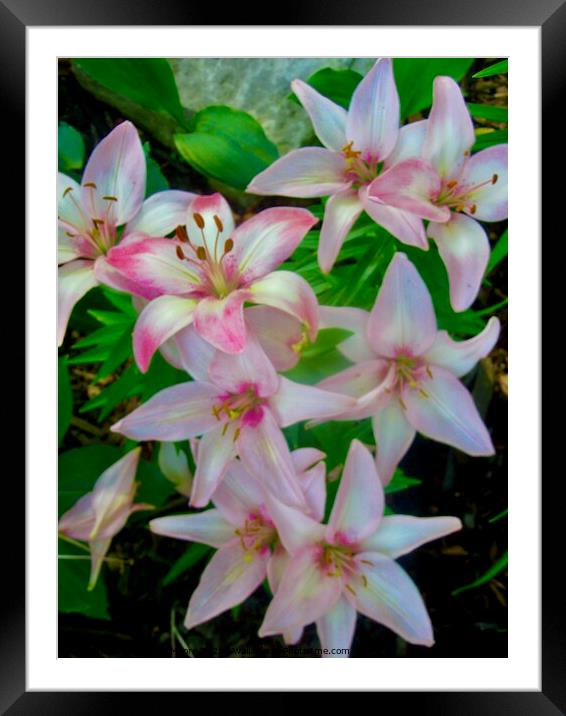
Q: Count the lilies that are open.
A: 8